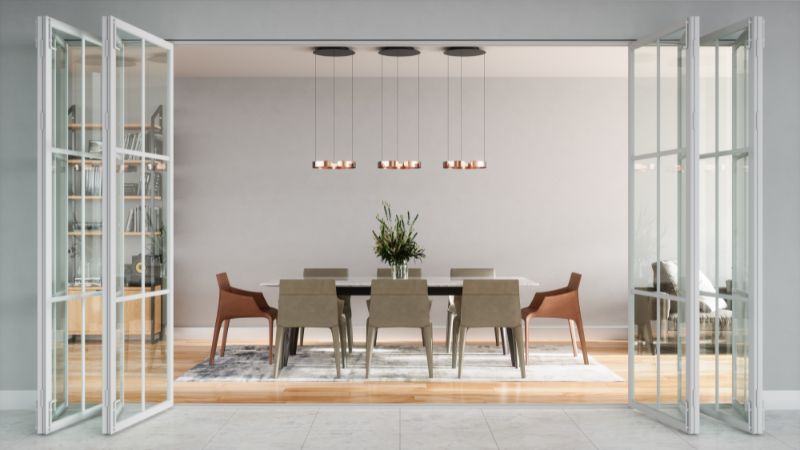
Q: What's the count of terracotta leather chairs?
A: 2